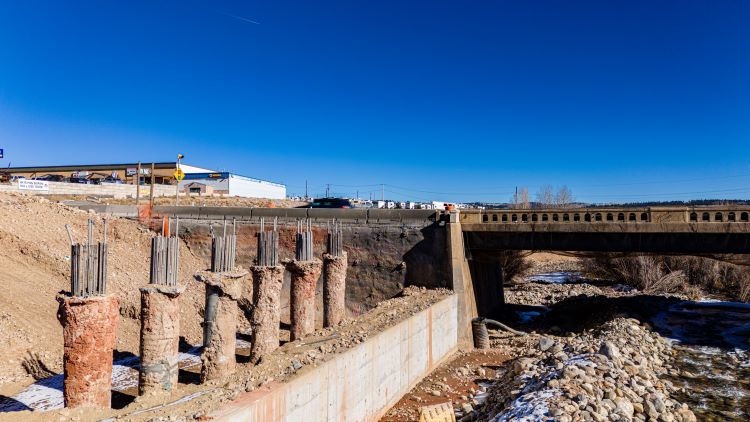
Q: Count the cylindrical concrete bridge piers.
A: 6